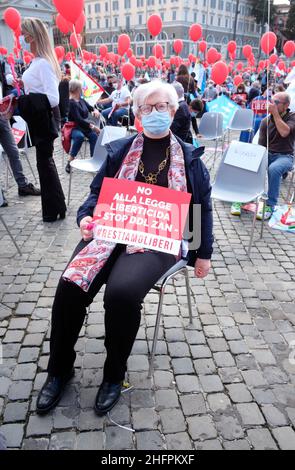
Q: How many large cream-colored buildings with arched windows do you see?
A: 1